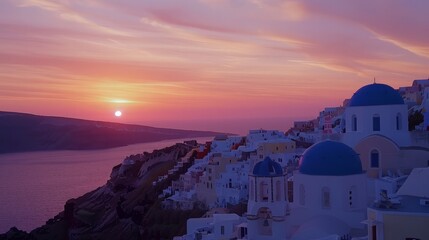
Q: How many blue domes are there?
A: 3